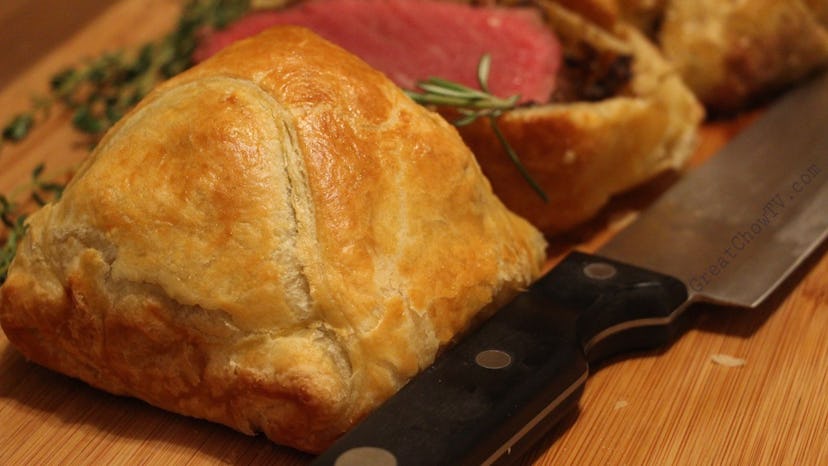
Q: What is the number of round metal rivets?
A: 3